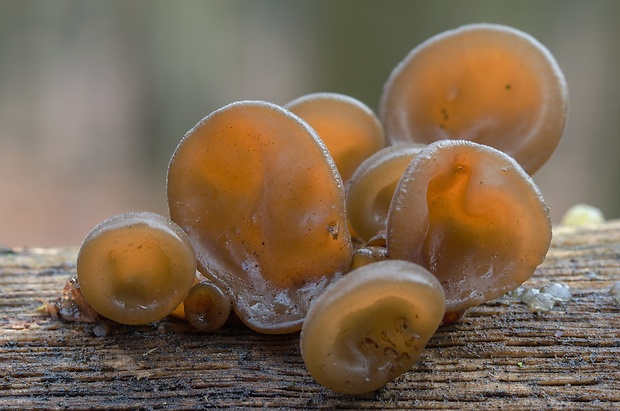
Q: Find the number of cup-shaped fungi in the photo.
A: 8